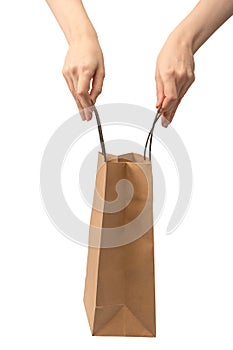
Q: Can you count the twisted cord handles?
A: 2